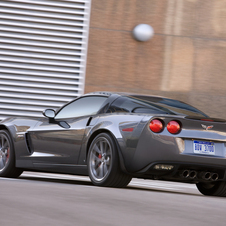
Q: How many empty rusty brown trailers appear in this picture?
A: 0